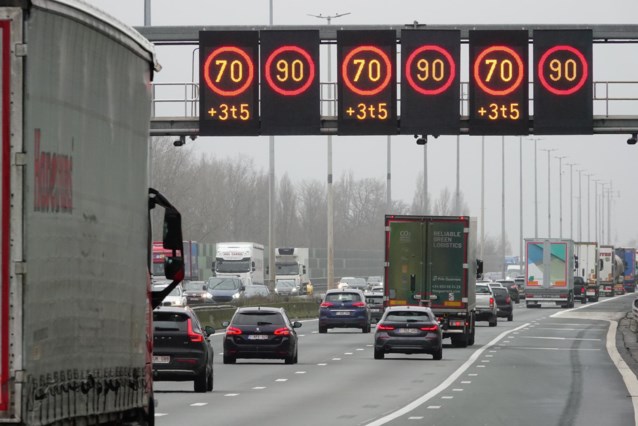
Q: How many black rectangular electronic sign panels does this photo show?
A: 6